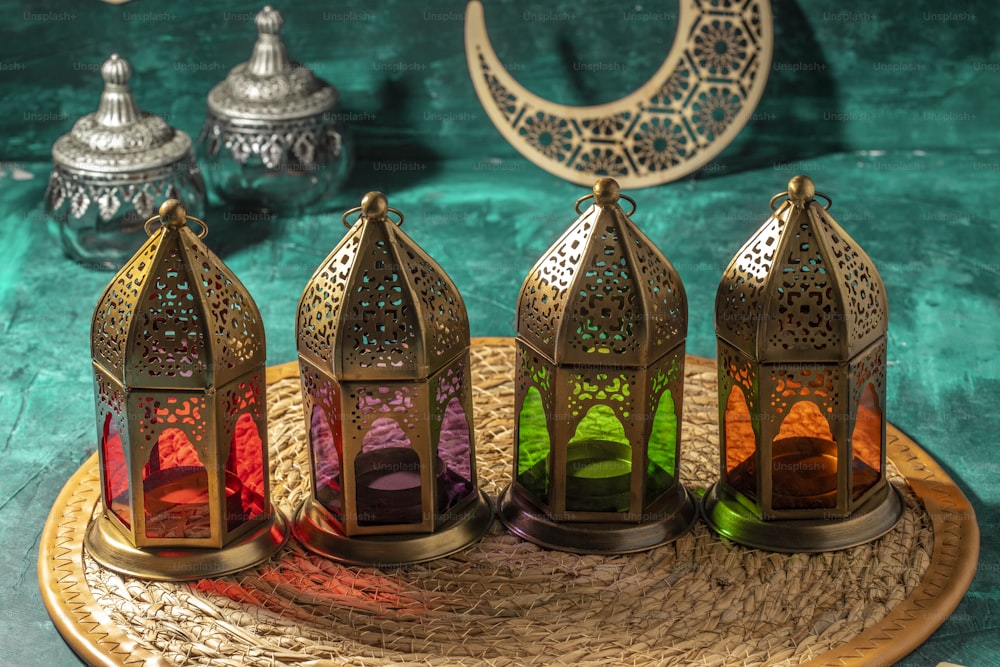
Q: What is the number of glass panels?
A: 12